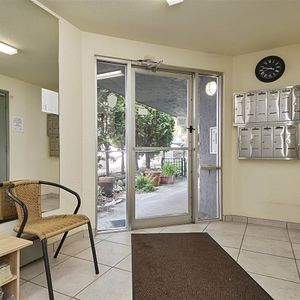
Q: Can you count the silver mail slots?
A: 11